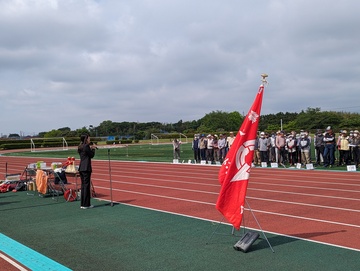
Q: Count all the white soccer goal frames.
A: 2